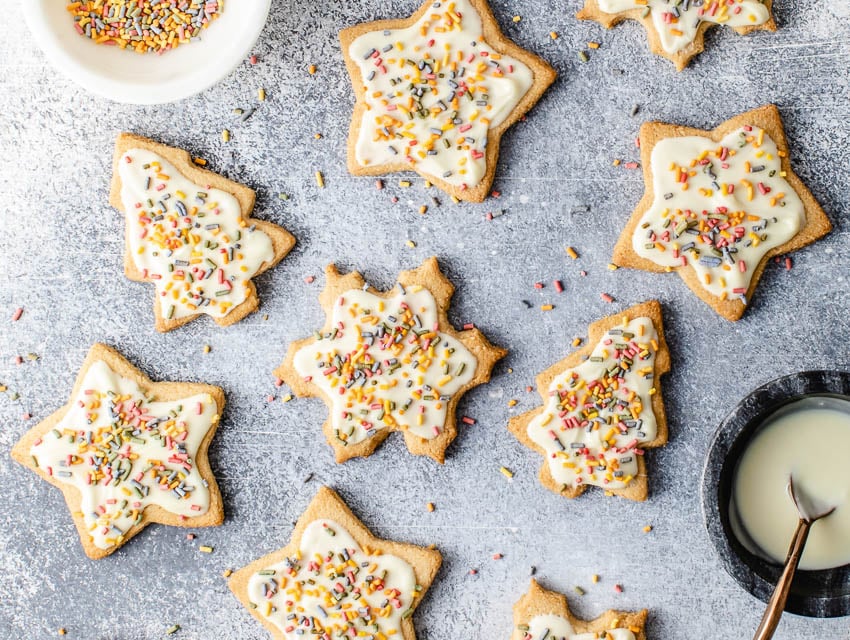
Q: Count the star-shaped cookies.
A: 4